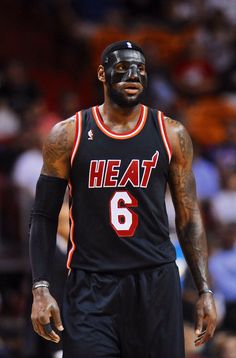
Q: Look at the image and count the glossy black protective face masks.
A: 1